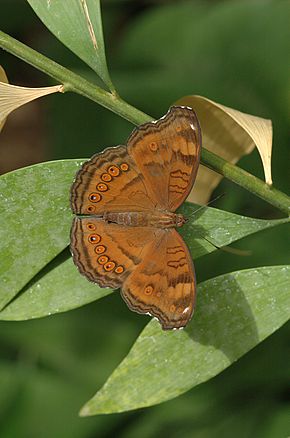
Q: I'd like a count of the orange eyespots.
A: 14